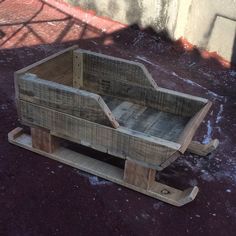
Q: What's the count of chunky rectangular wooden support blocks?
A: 2